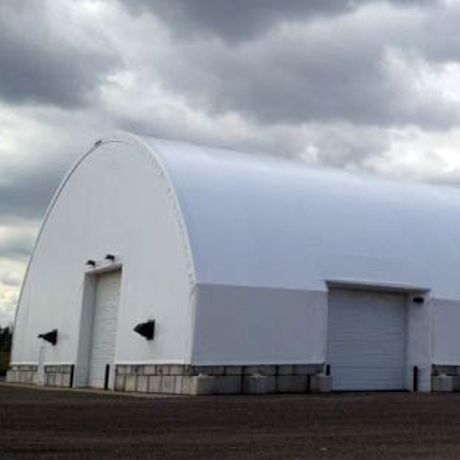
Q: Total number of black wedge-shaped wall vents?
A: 2